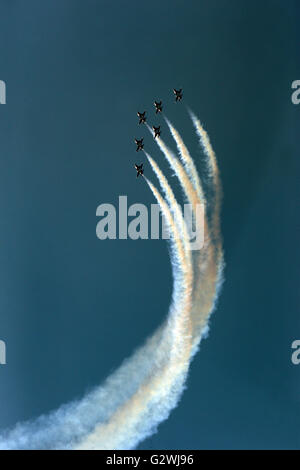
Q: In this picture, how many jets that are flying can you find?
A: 6